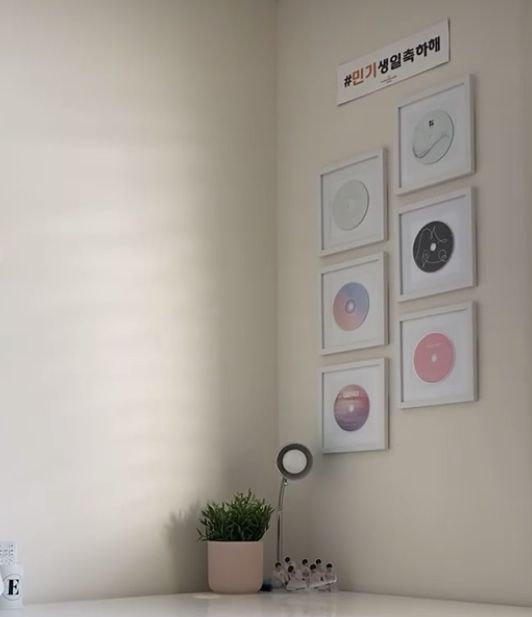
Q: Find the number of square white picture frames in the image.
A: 6